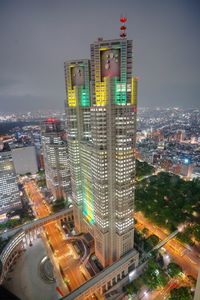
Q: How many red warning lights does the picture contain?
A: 3